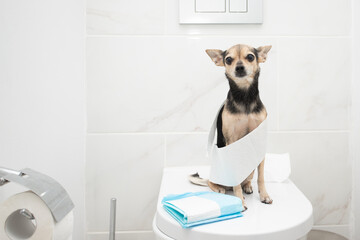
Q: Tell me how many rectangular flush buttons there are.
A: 2